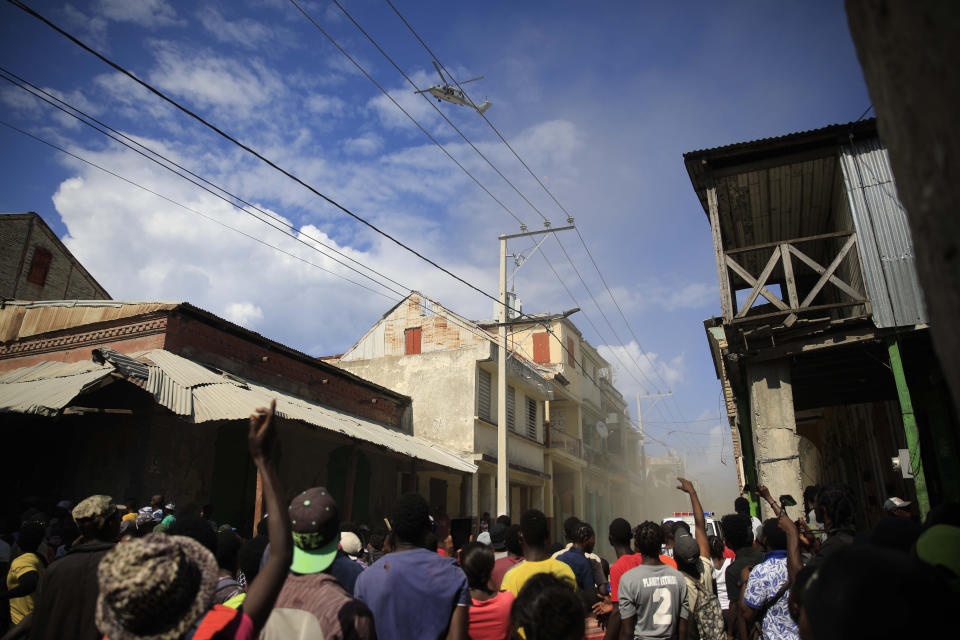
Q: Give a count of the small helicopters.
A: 1